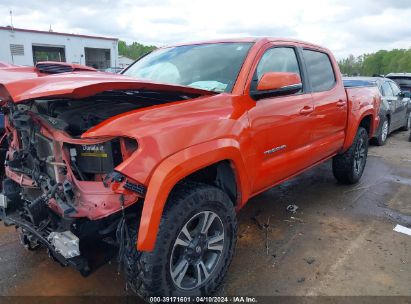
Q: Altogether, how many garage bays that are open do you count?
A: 2